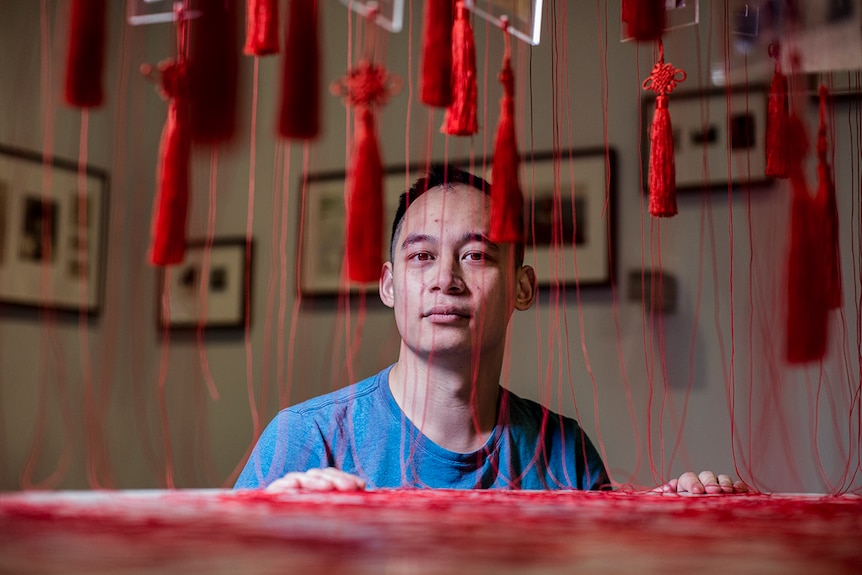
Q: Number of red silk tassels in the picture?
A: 14